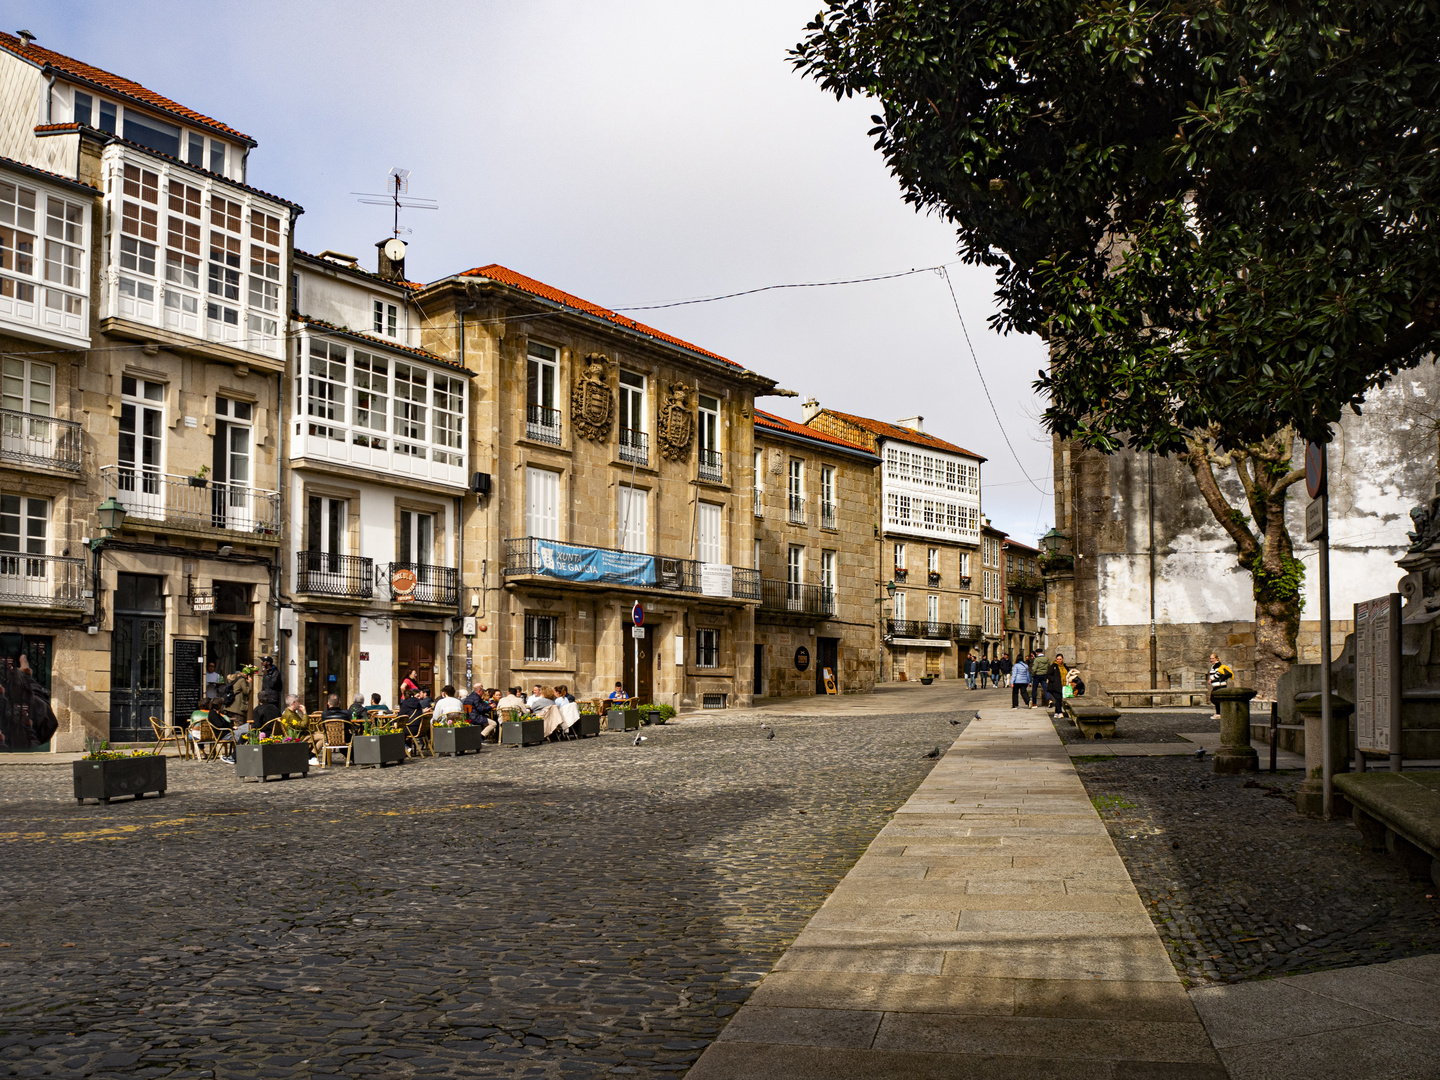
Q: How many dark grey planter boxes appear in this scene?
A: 7